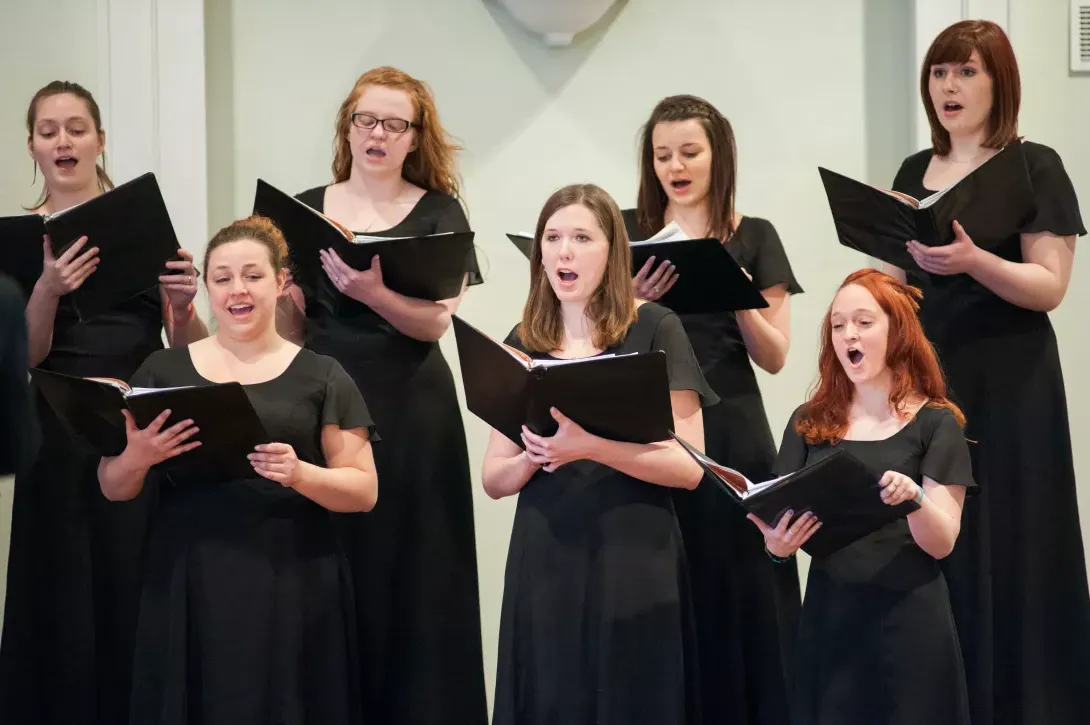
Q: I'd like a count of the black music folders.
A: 7